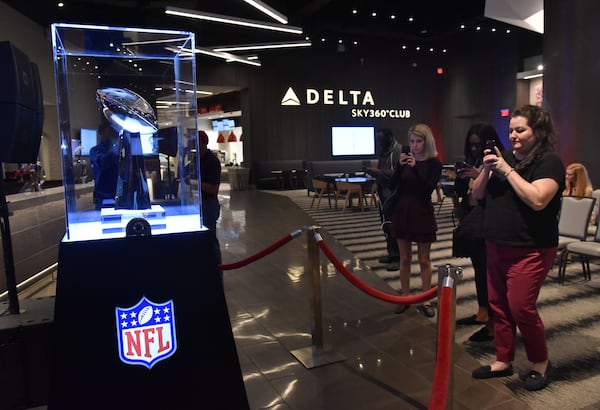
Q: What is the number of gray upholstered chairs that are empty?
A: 2